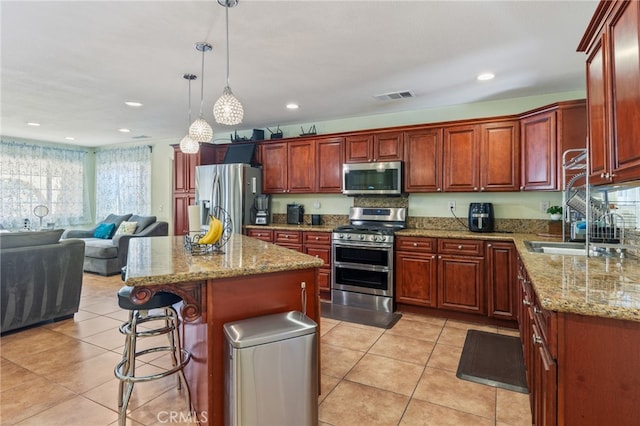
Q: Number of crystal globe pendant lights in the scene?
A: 3